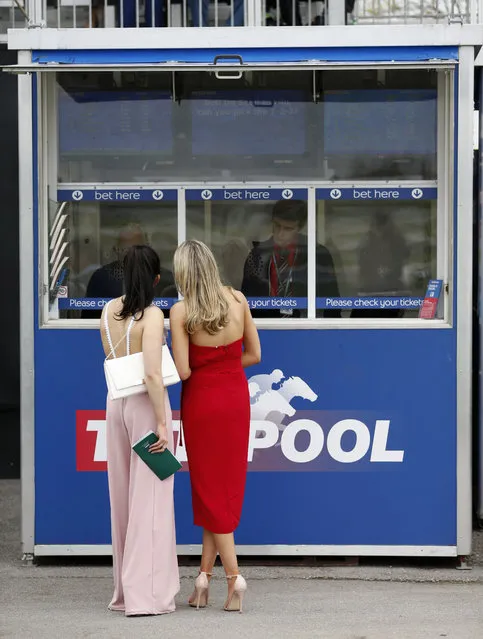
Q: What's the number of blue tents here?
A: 0